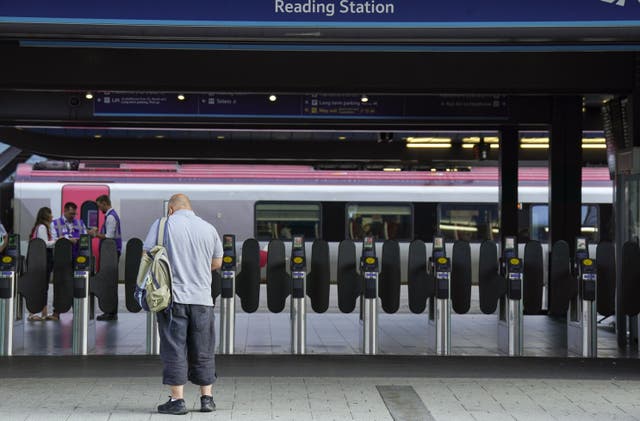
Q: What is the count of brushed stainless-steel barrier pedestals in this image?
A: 9